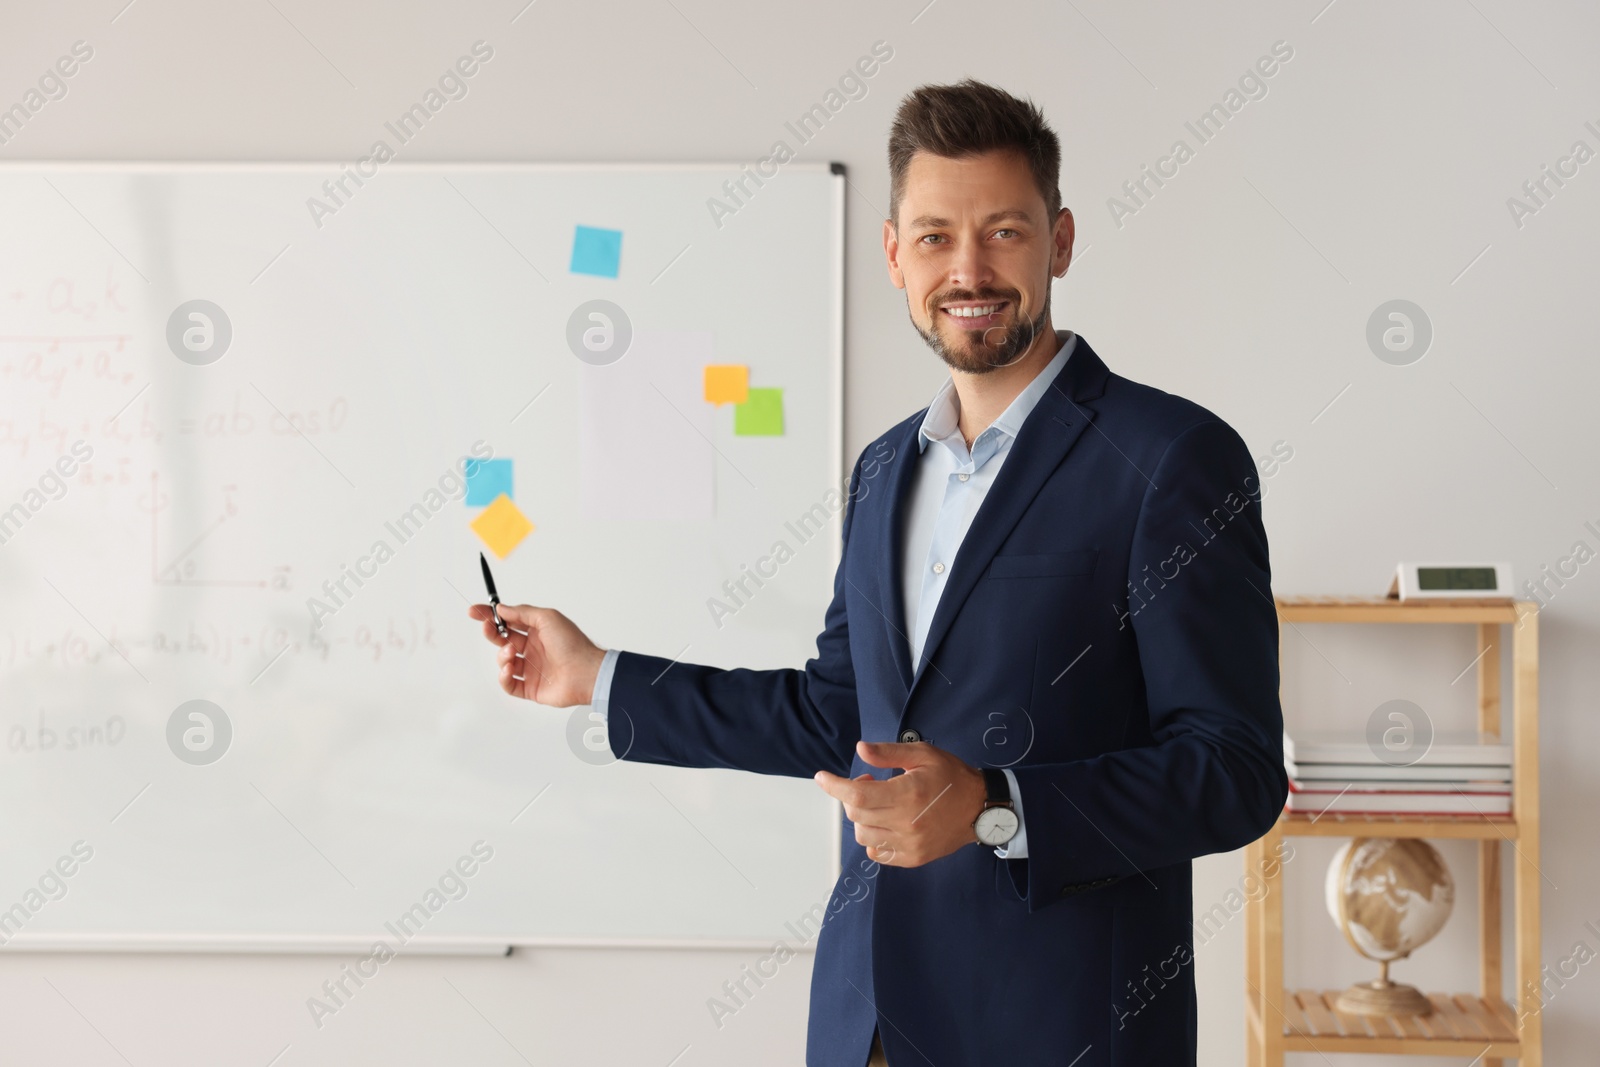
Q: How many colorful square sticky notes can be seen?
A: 5